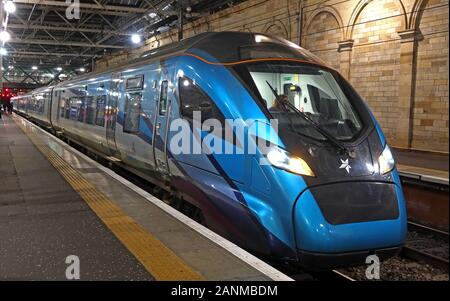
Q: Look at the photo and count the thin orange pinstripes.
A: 1